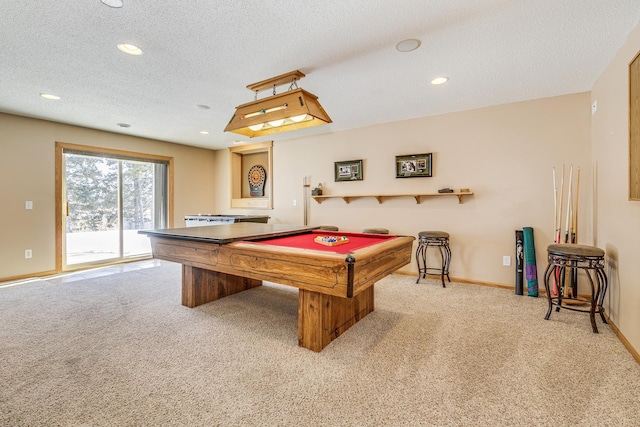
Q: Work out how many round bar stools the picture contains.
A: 4